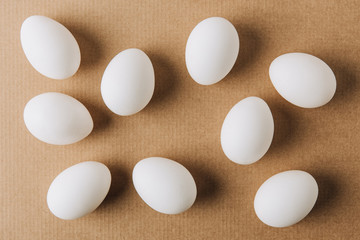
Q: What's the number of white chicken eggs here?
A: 9